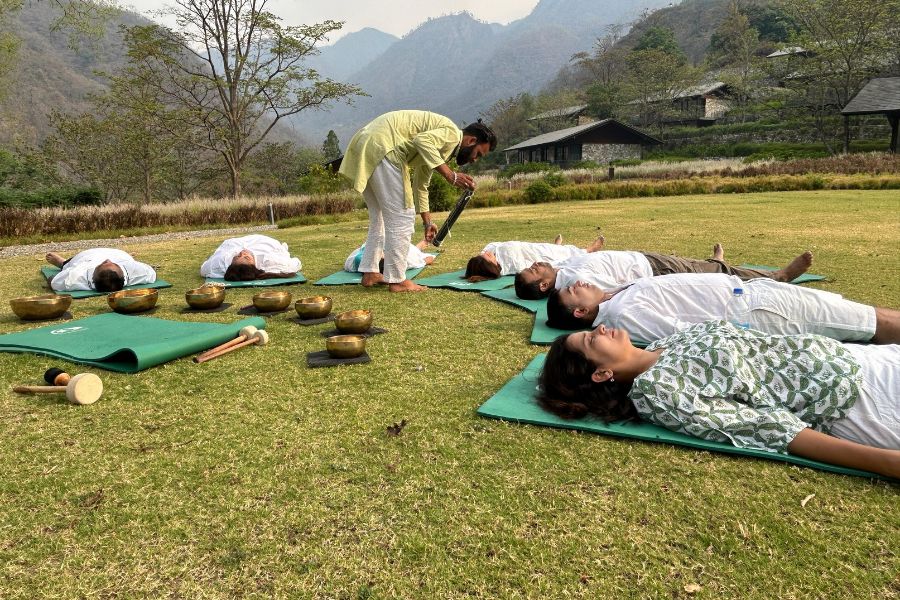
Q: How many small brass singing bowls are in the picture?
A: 7